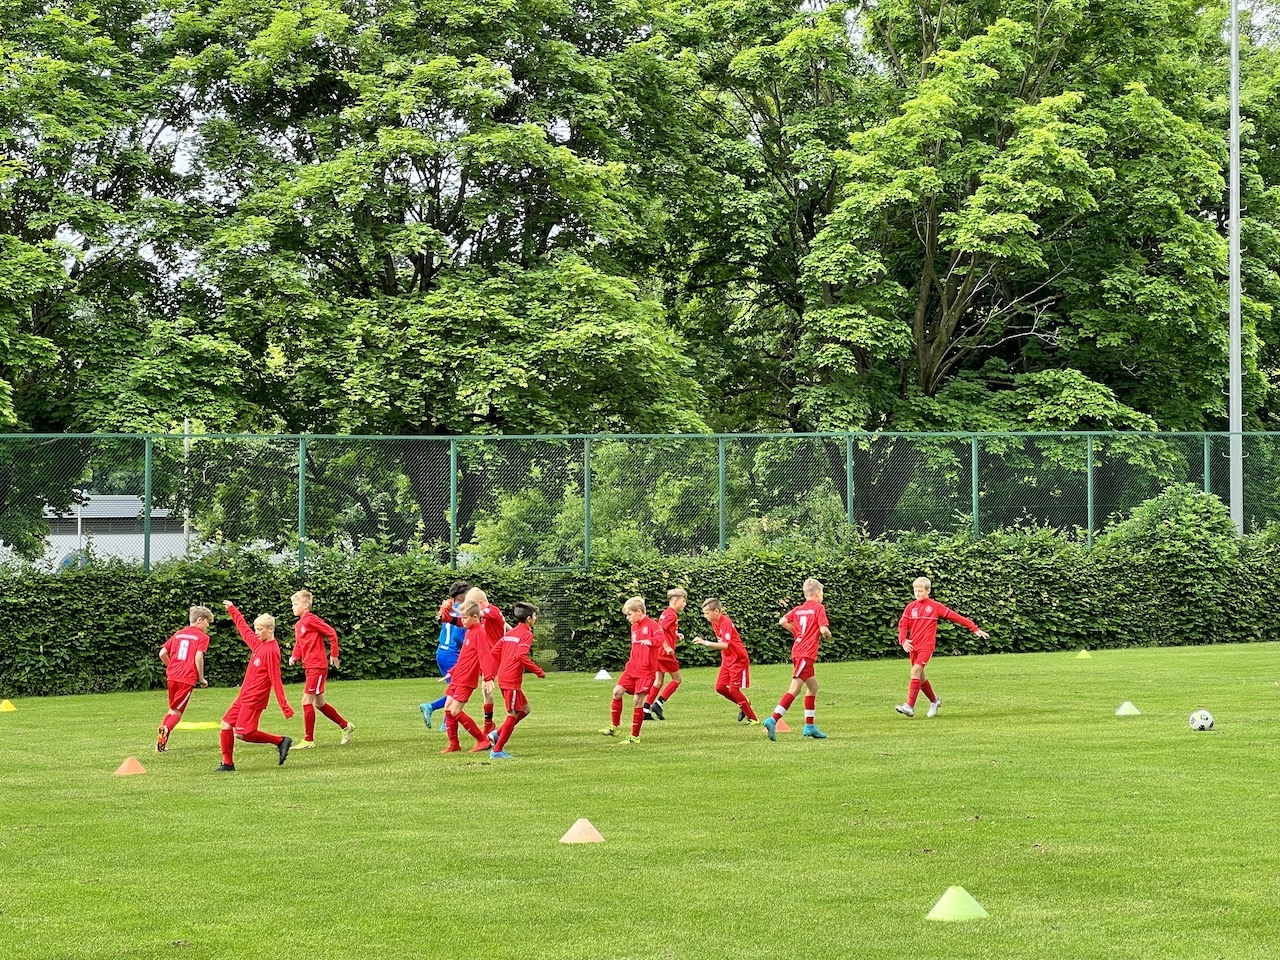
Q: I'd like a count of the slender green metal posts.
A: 9